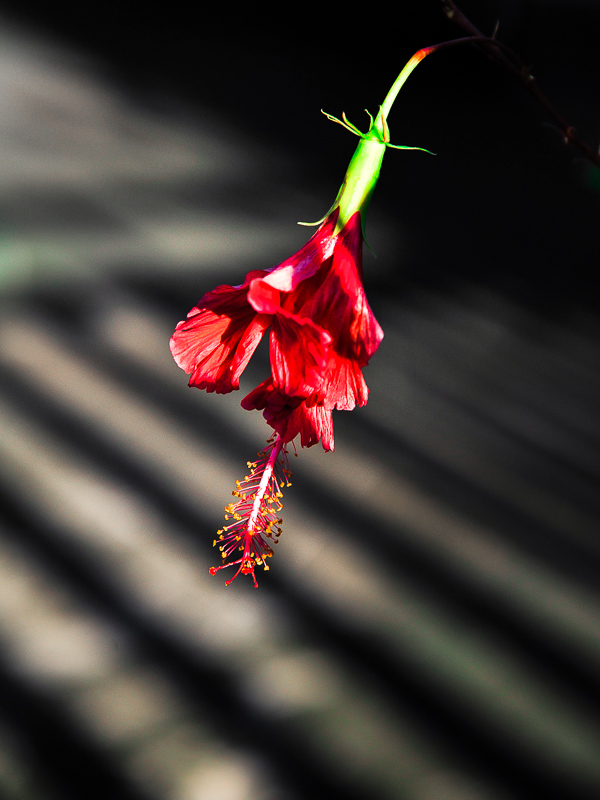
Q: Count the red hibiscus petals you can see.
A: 5